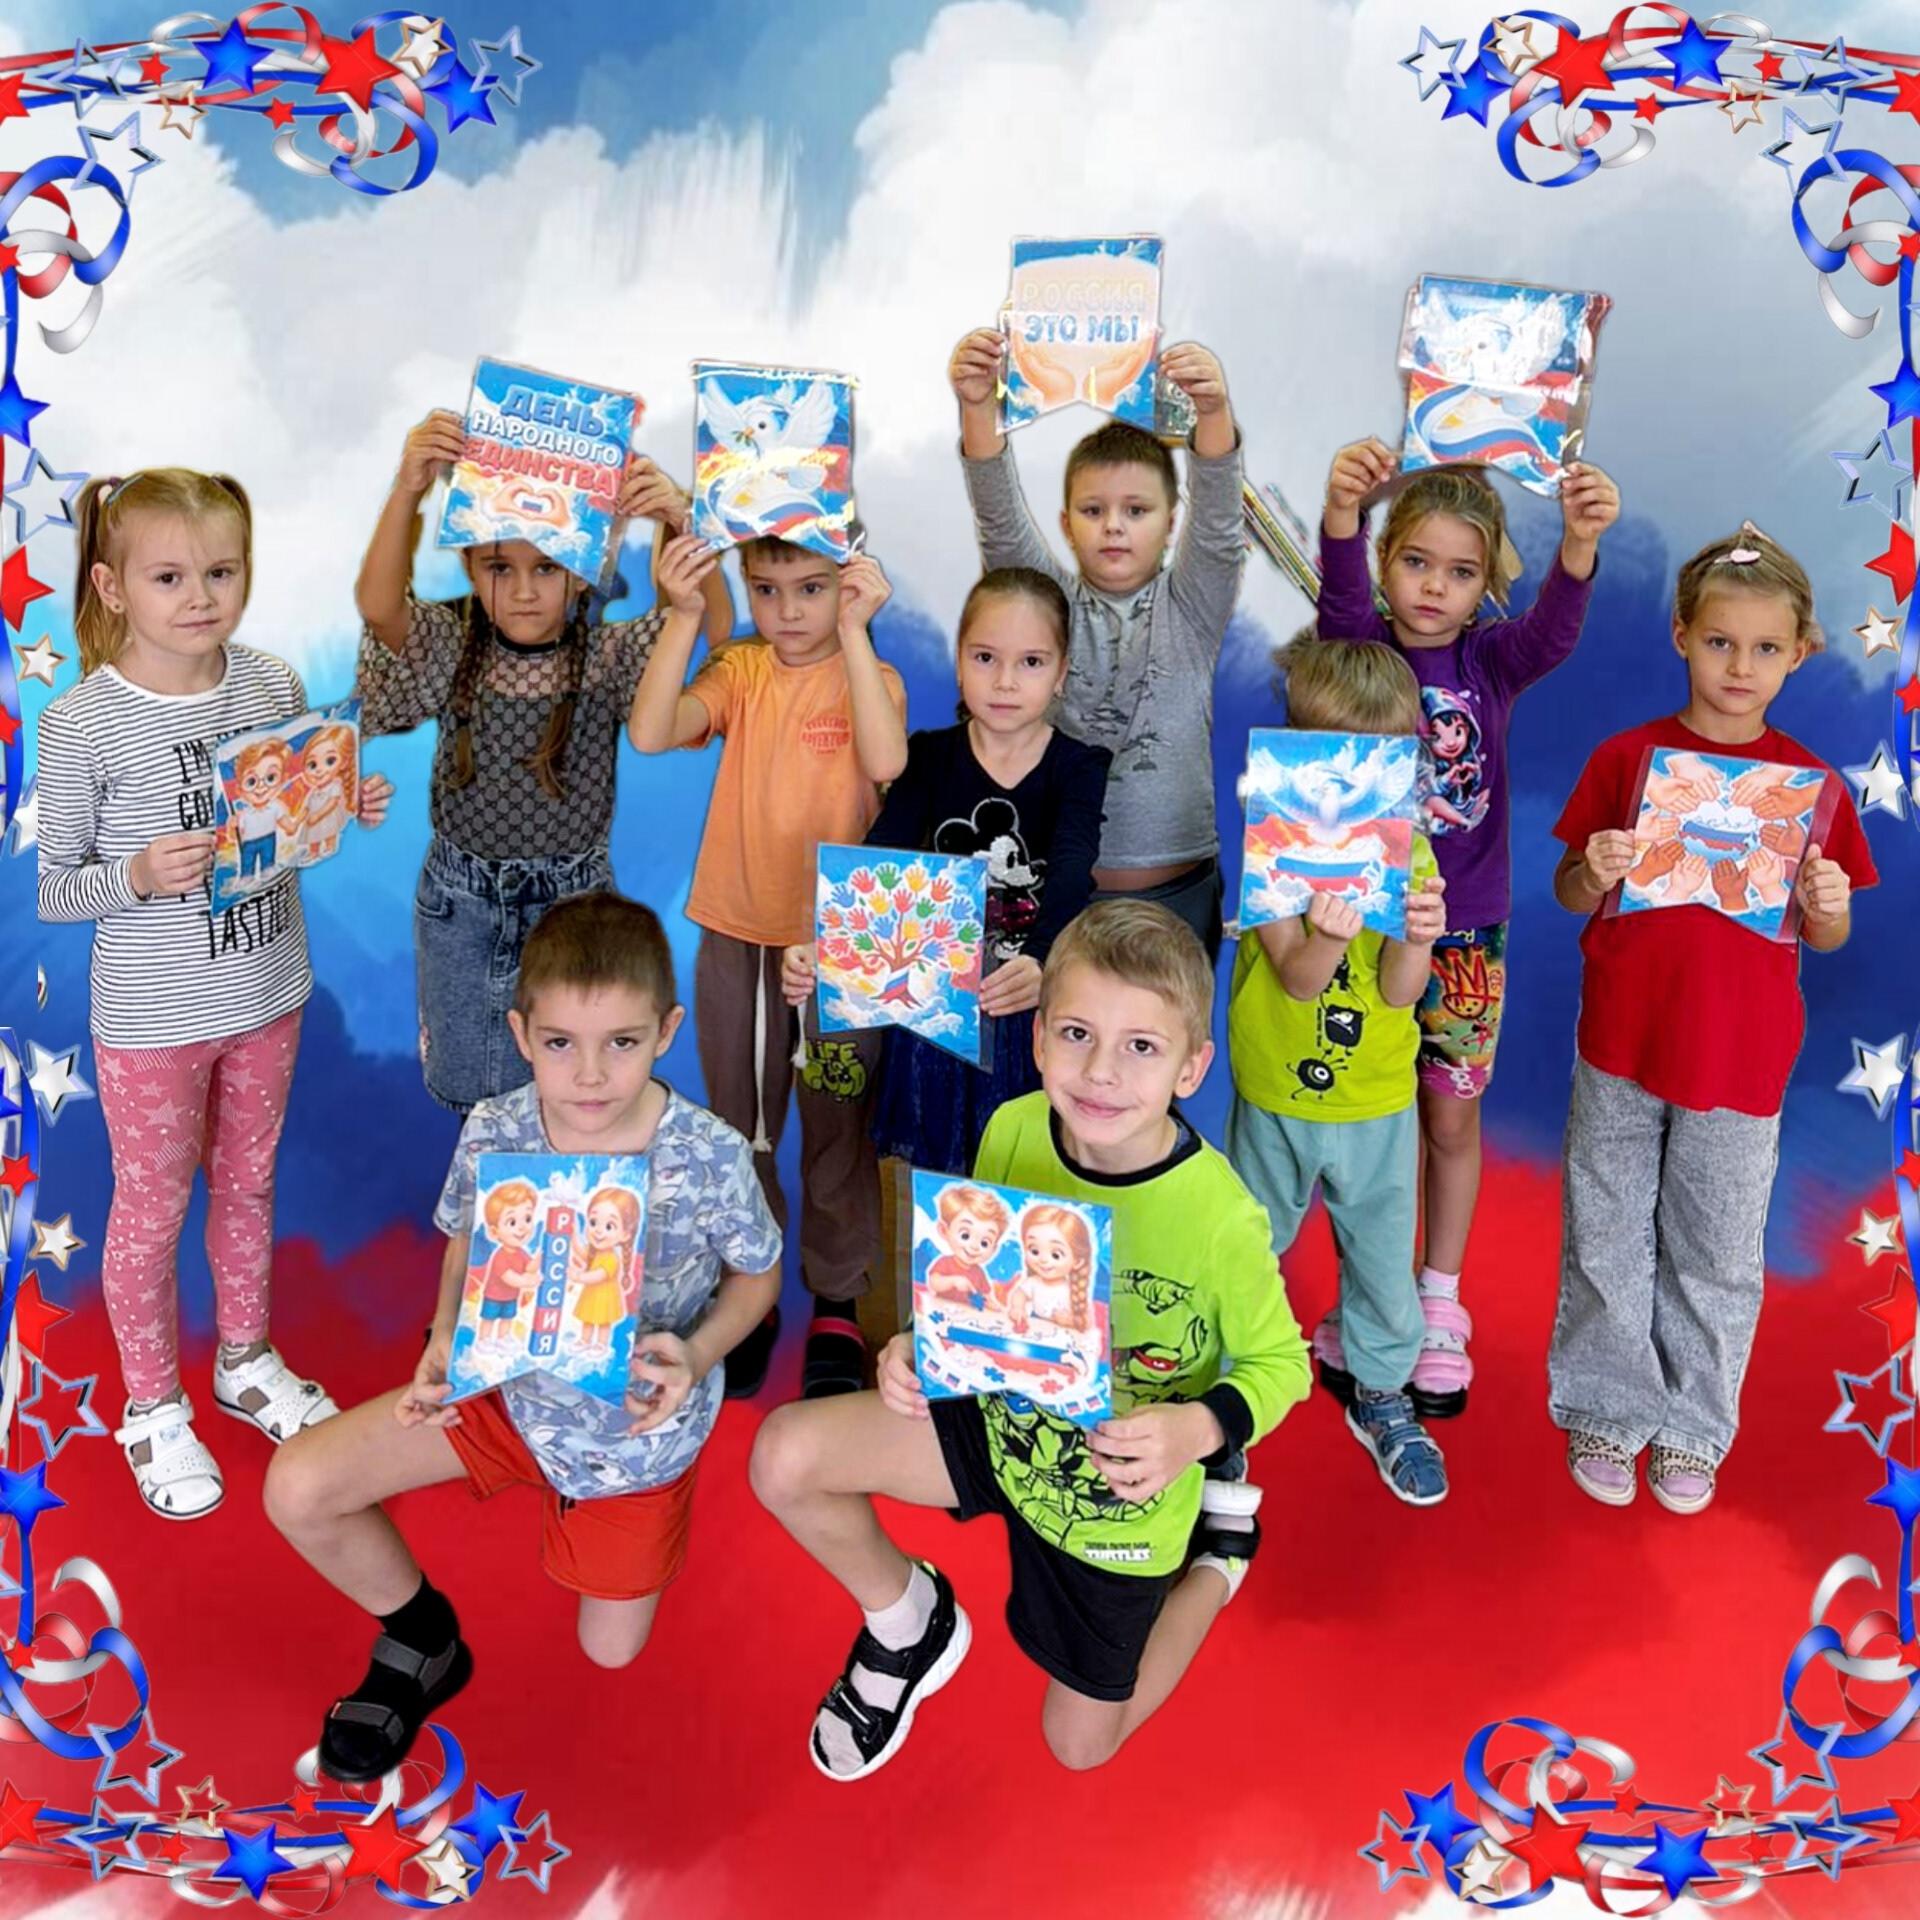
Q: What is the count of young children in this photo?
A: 10